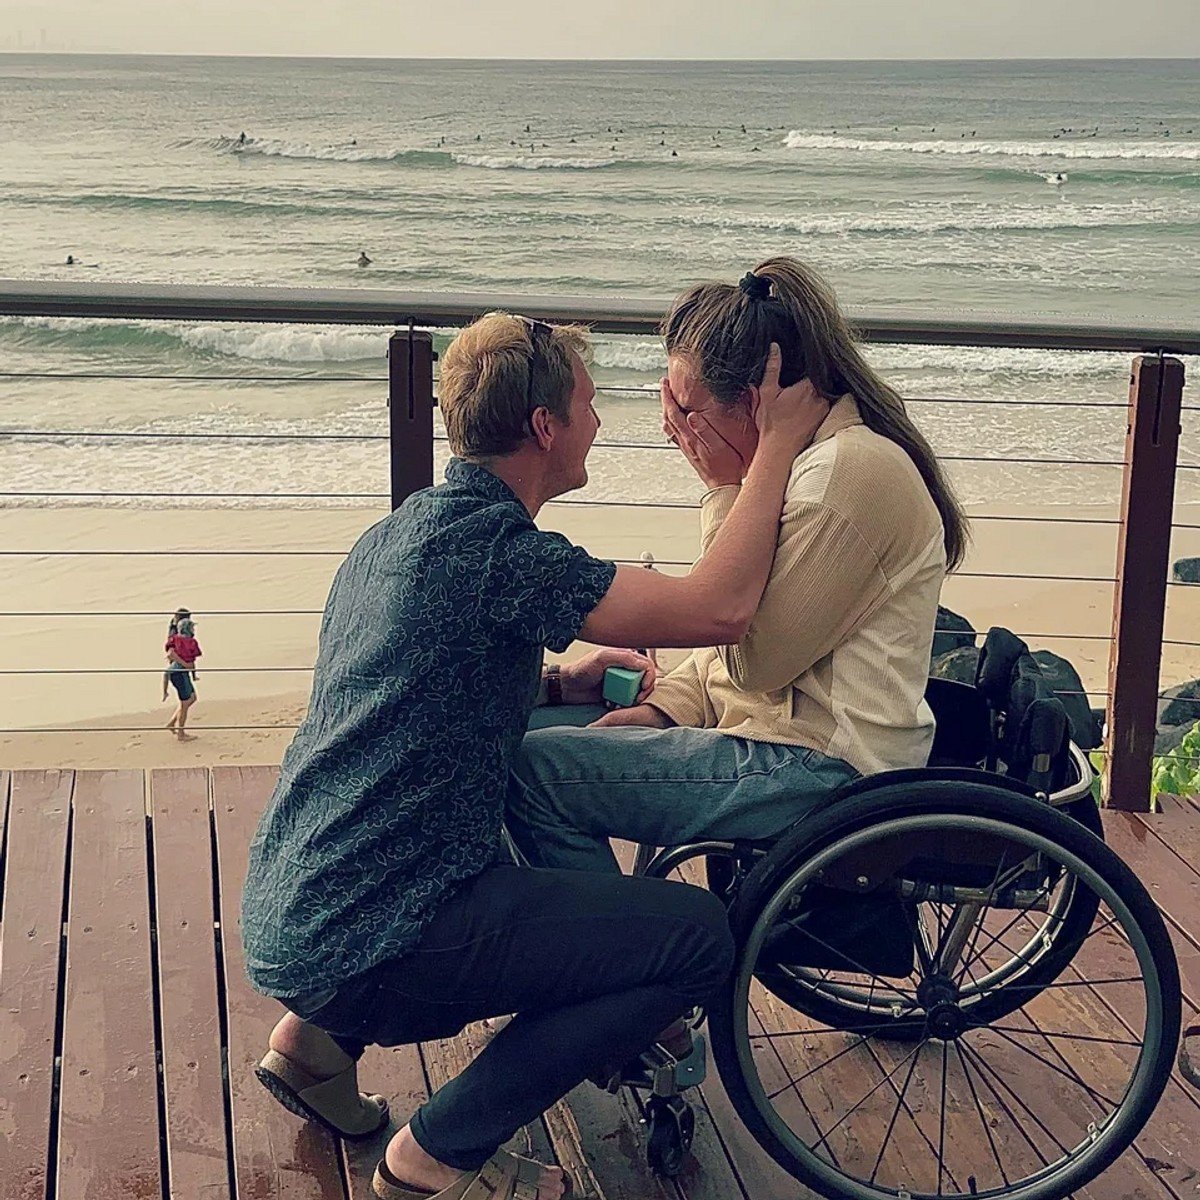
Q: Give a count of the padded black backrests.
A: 1